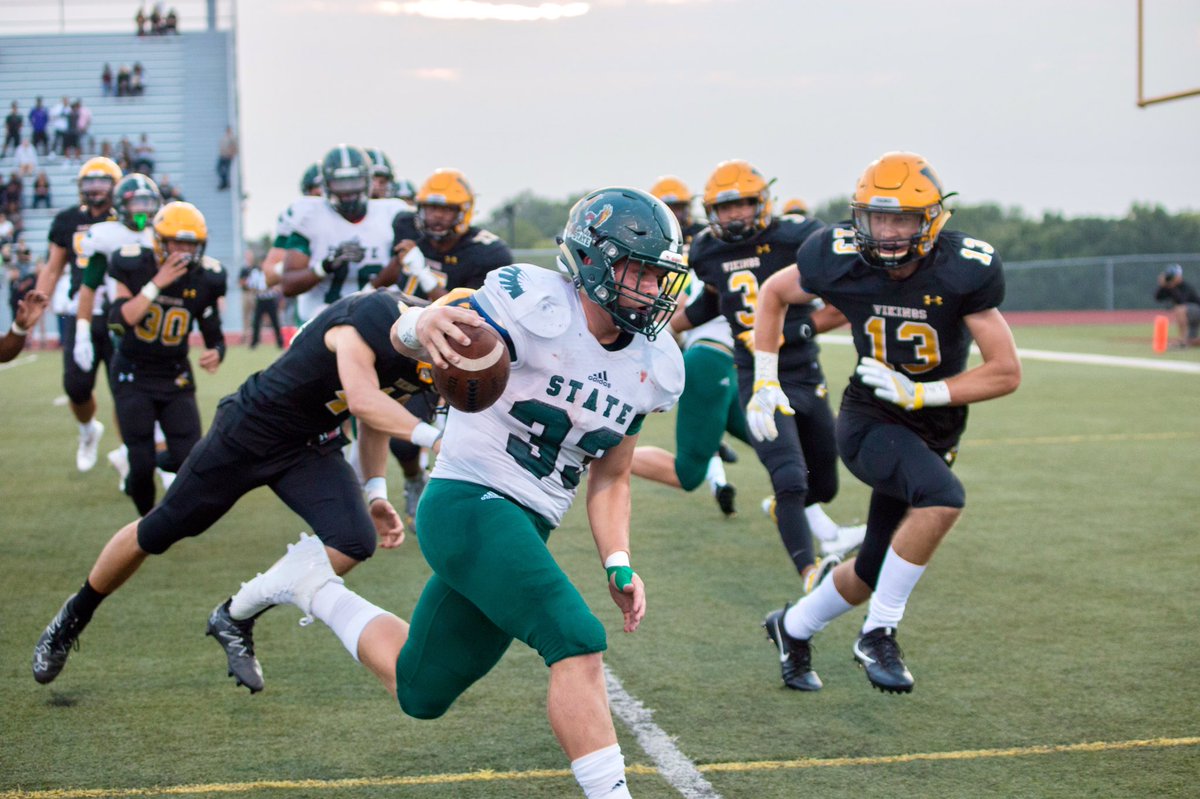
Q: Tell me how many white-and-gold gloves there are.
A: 2